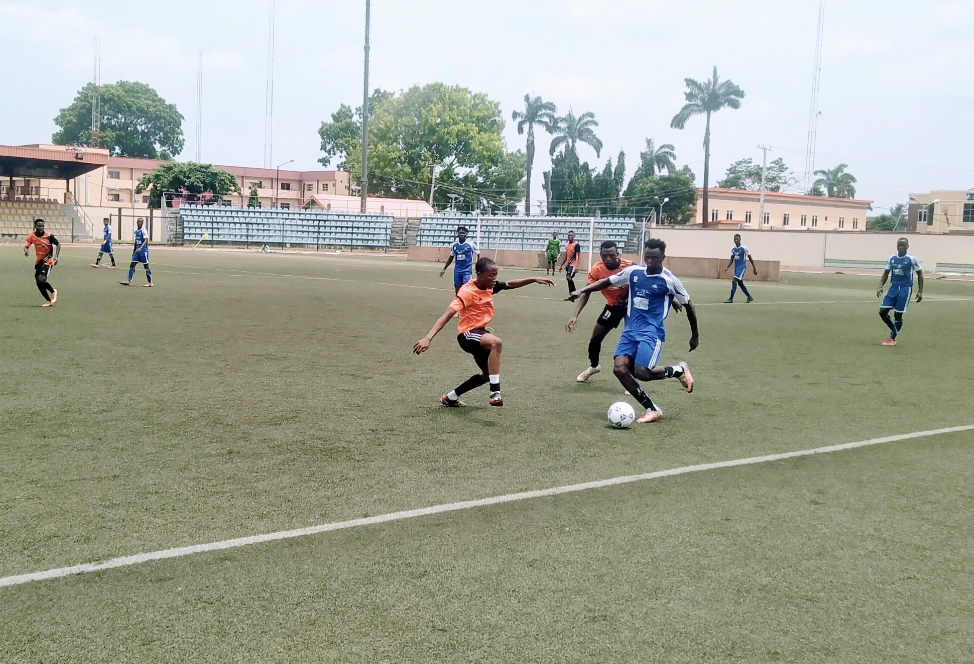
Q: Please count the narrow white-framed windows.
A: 9